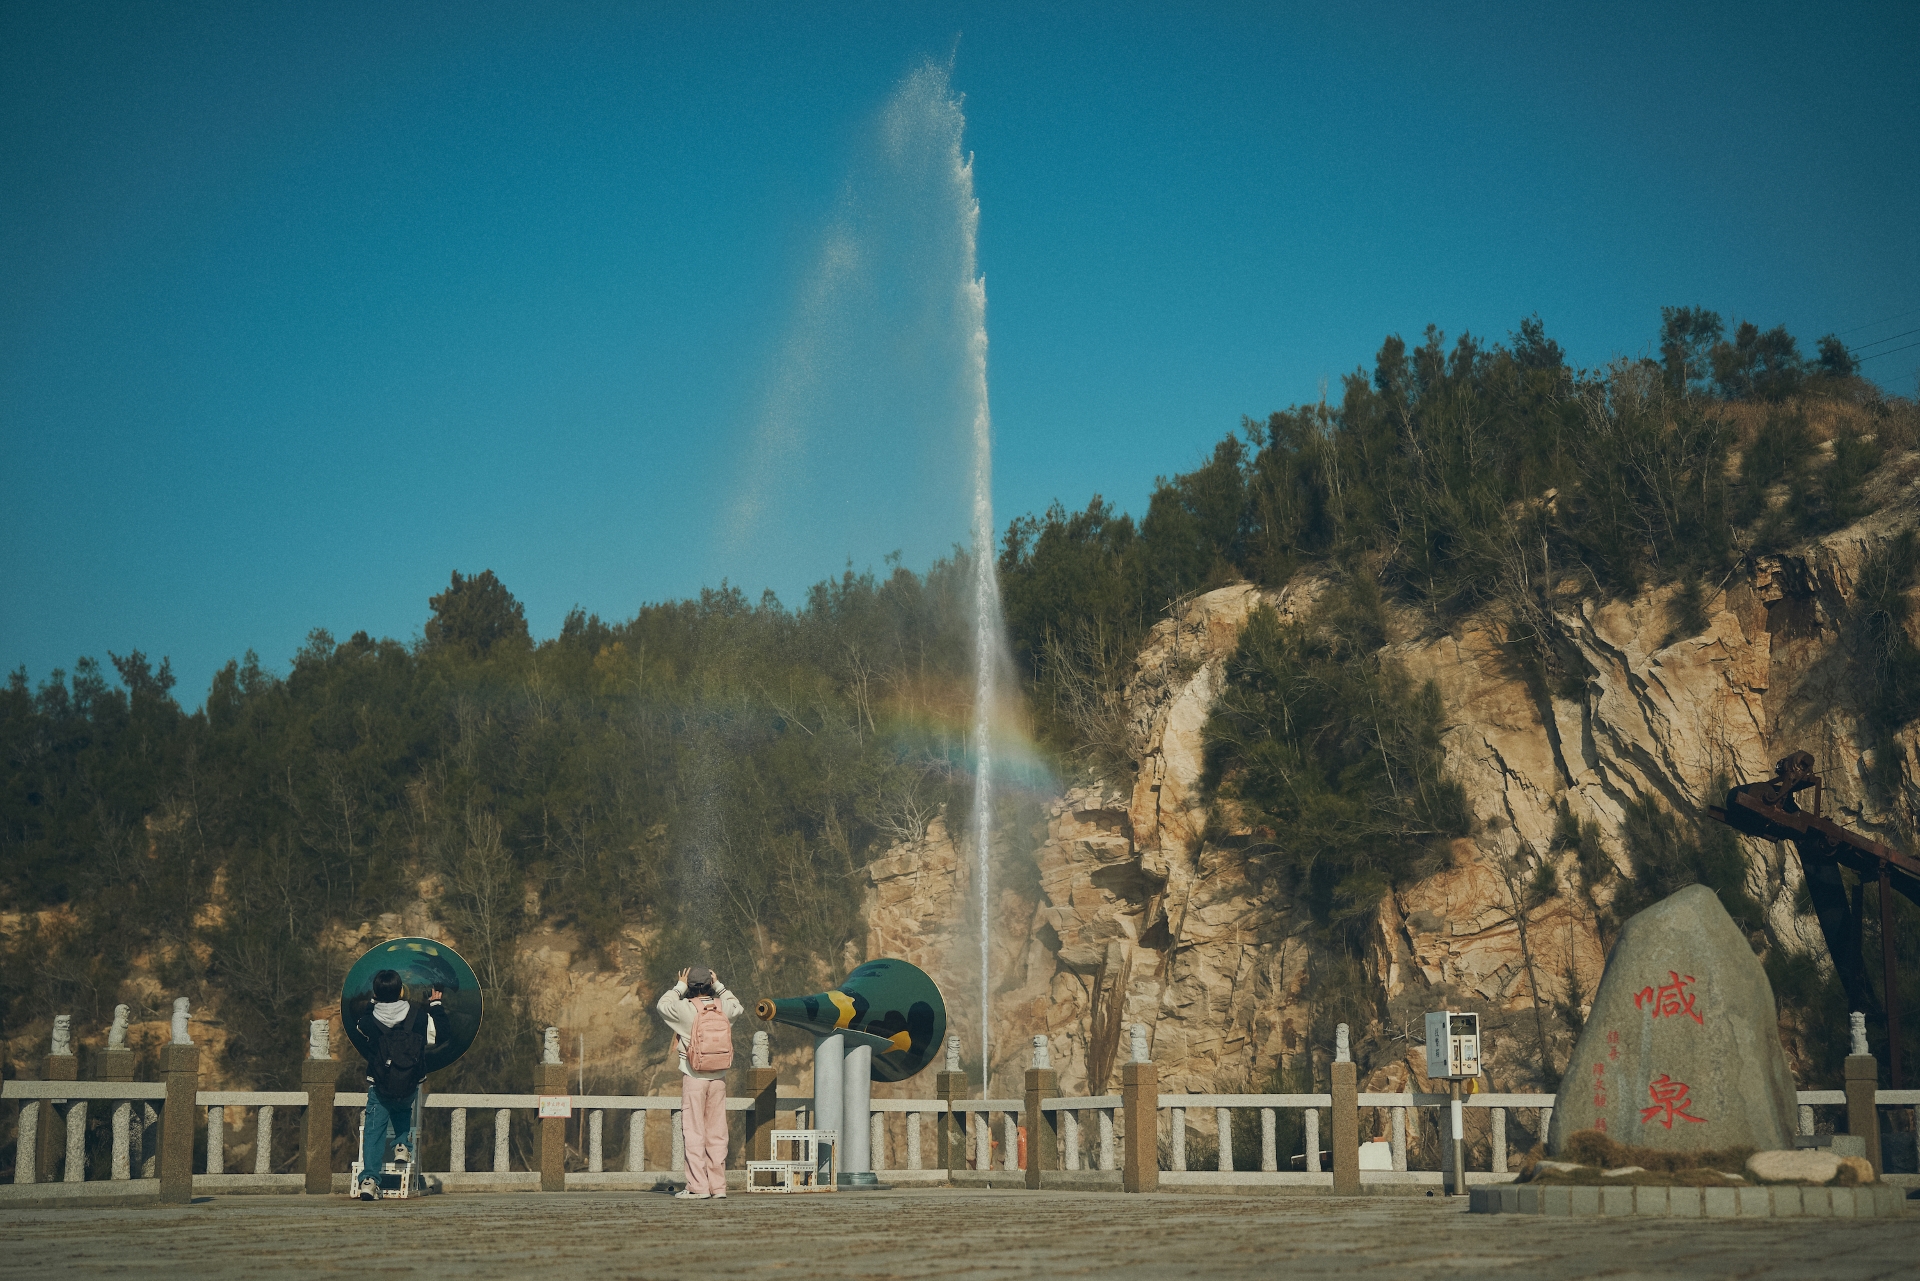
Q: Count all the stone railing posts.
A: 11